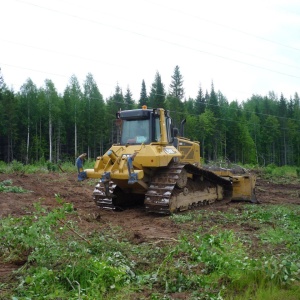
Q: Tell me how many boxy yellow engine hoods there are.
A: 1